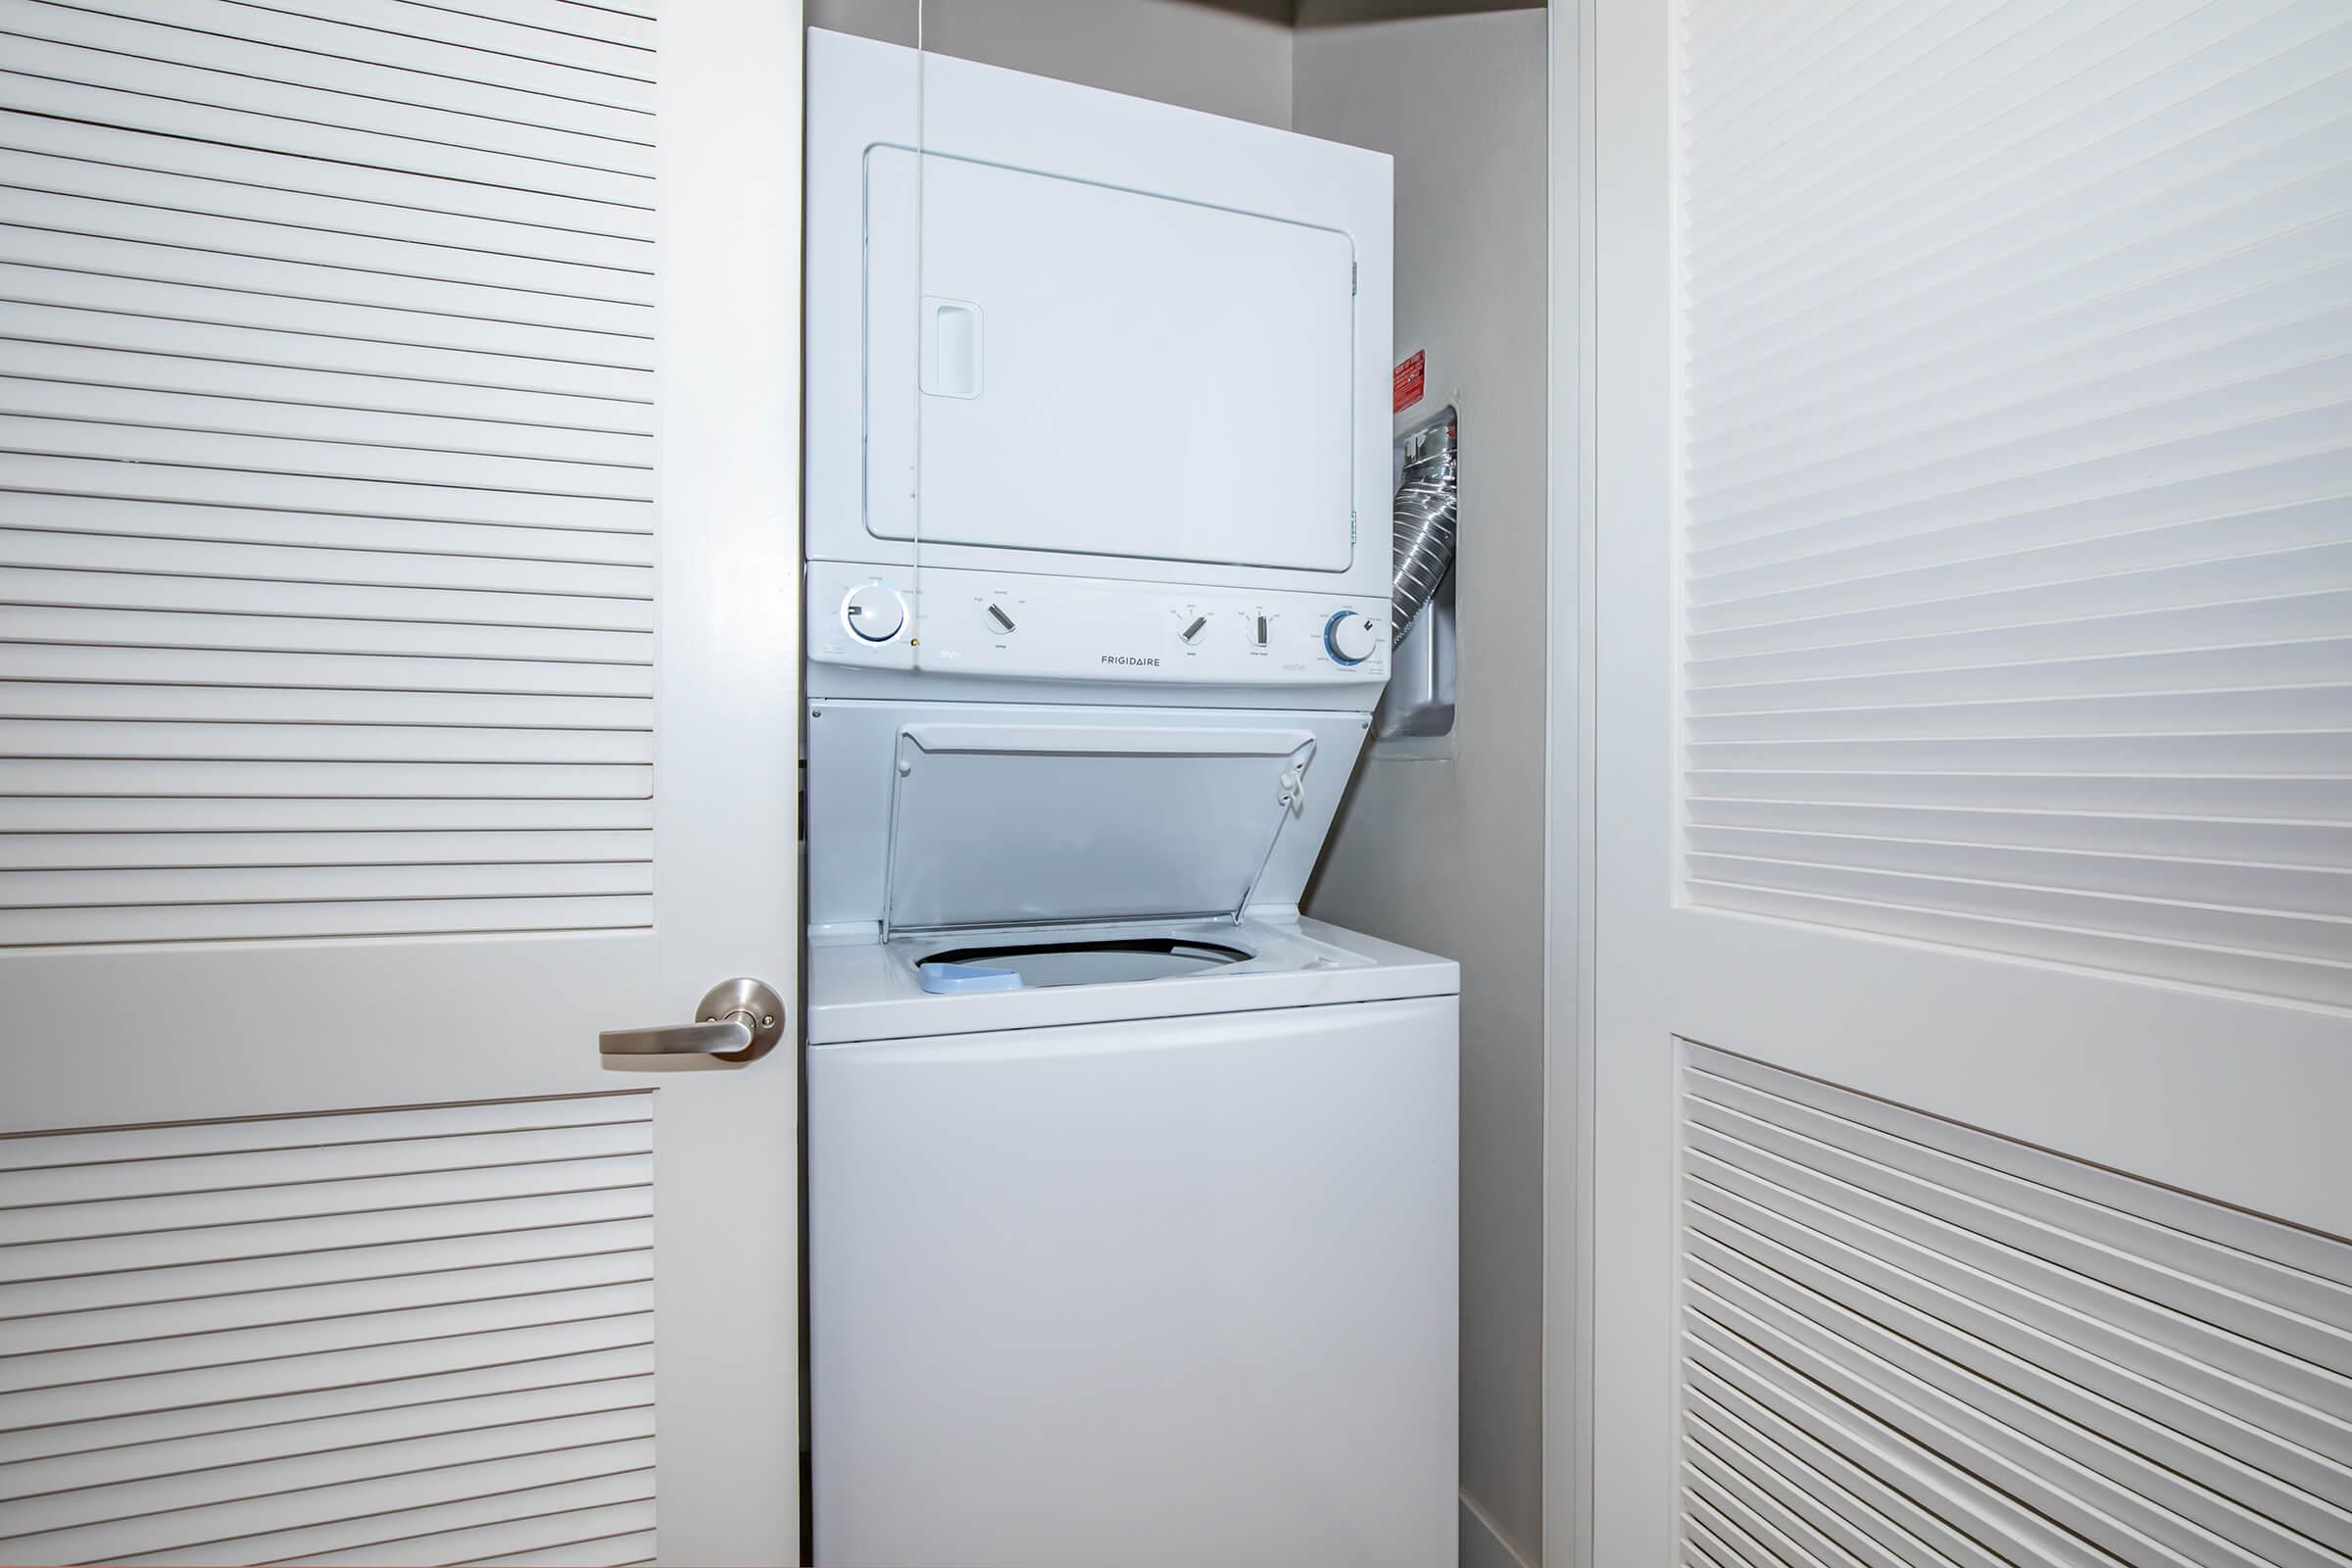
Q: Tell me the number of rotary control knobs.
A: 5